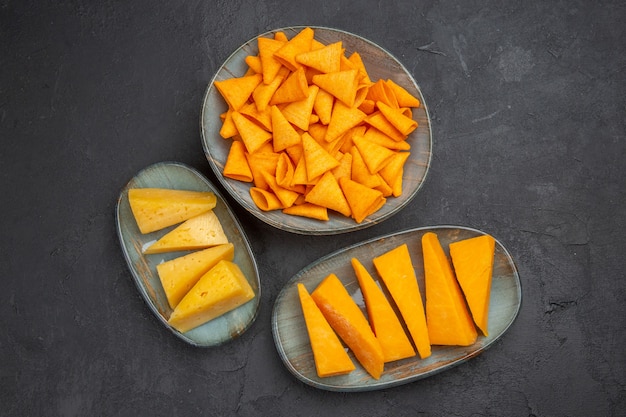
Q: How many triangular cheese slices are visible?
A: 10